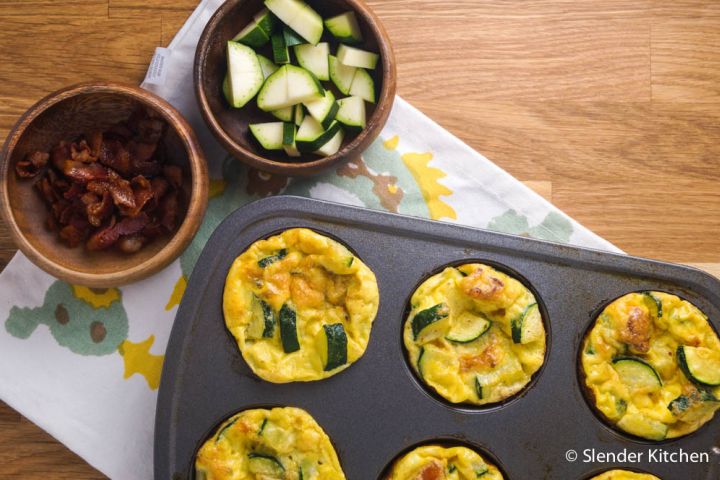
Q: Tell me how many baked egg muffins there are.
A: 6